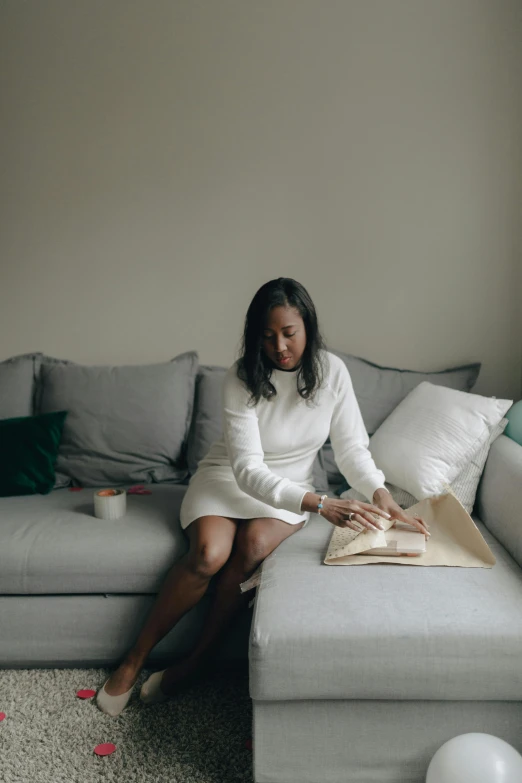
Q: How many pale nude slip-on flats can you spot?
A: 2